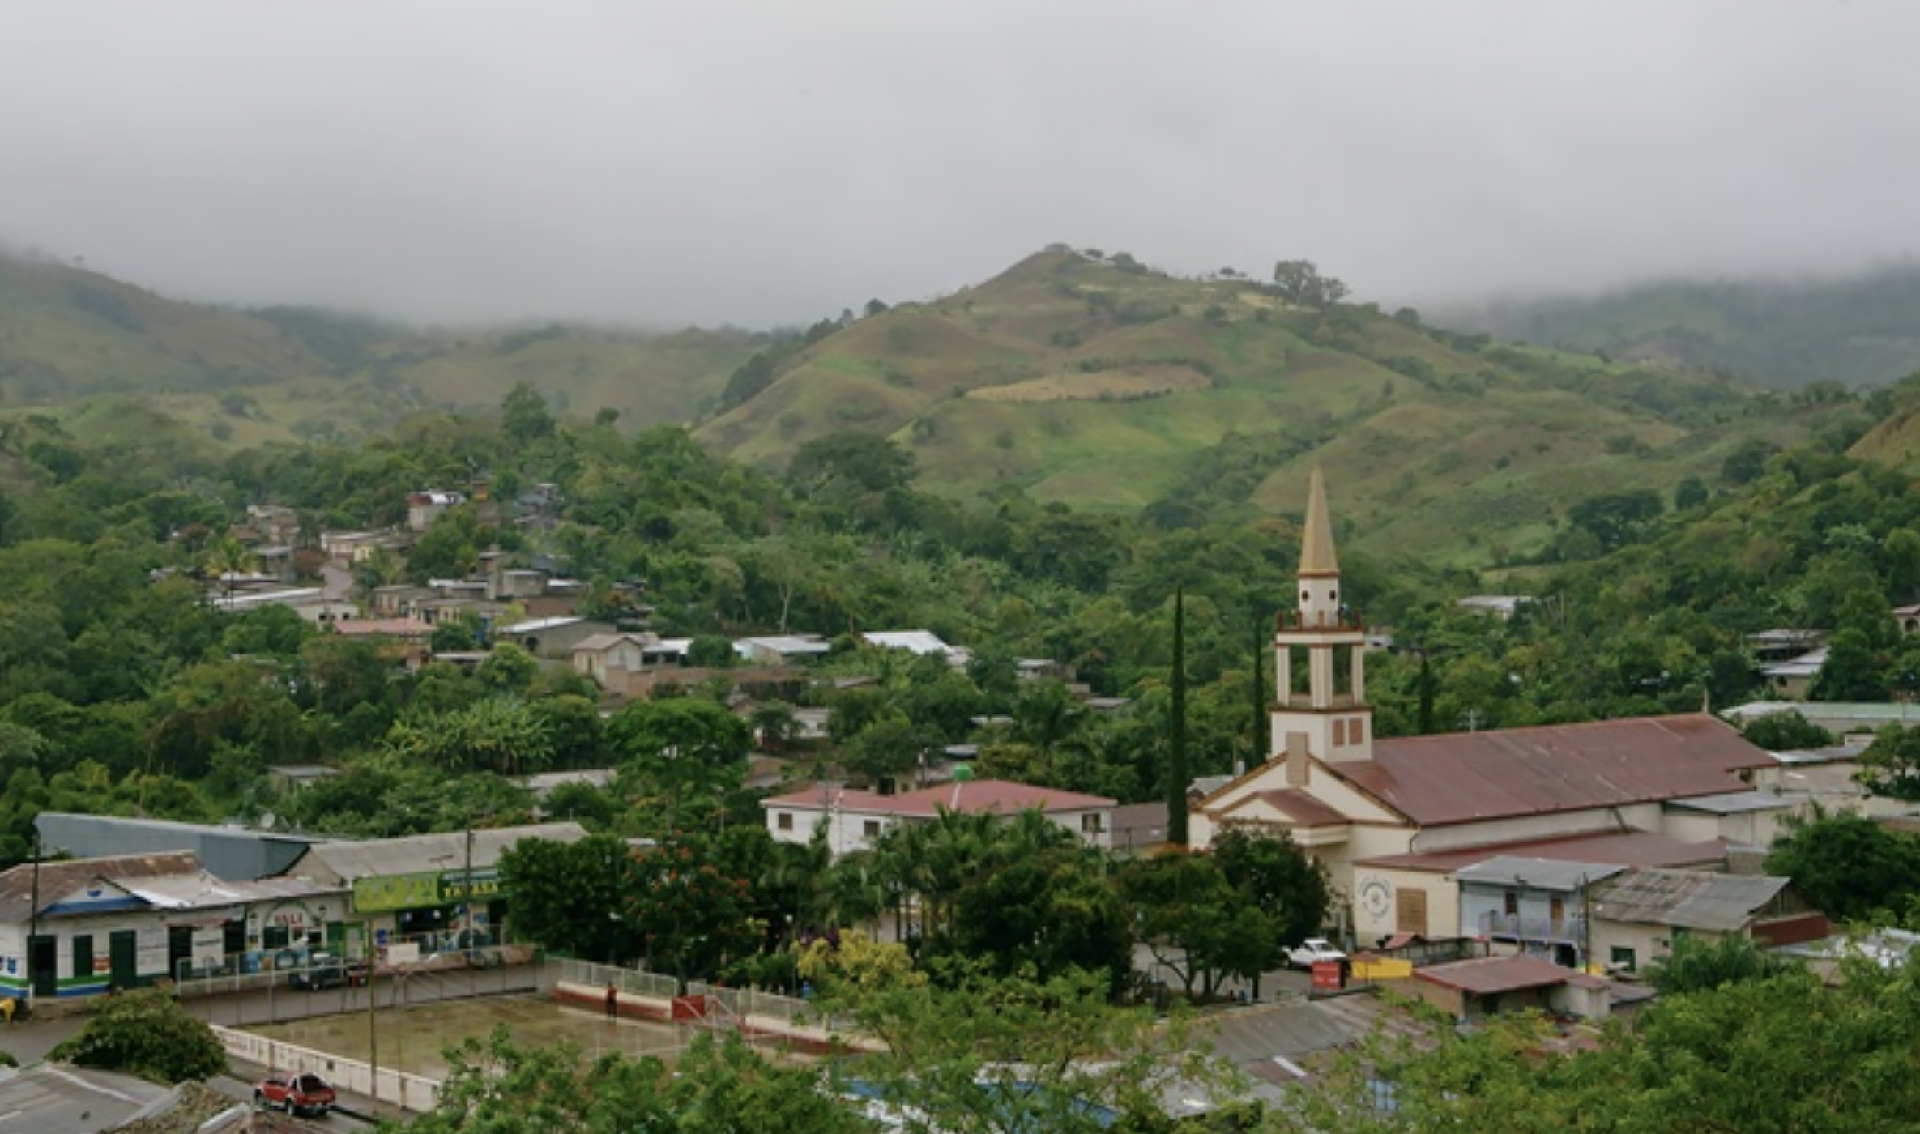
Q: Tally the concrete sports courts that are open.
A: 1